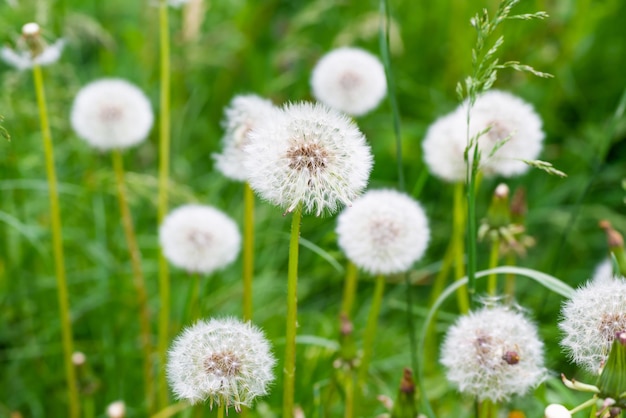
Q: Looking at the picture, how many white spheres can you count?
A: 11